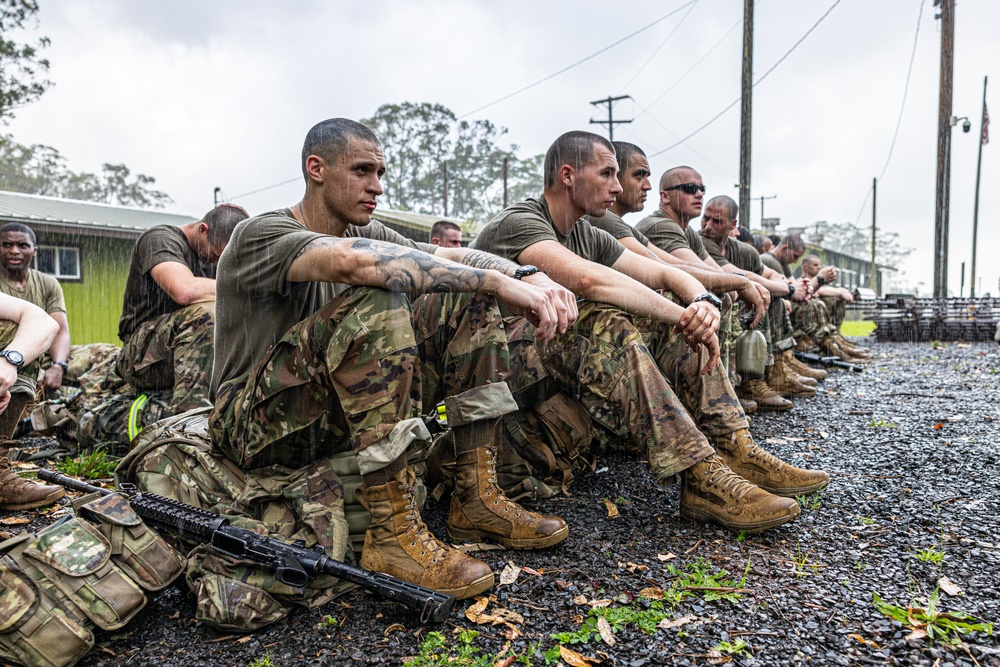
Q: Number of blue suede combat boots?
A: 0